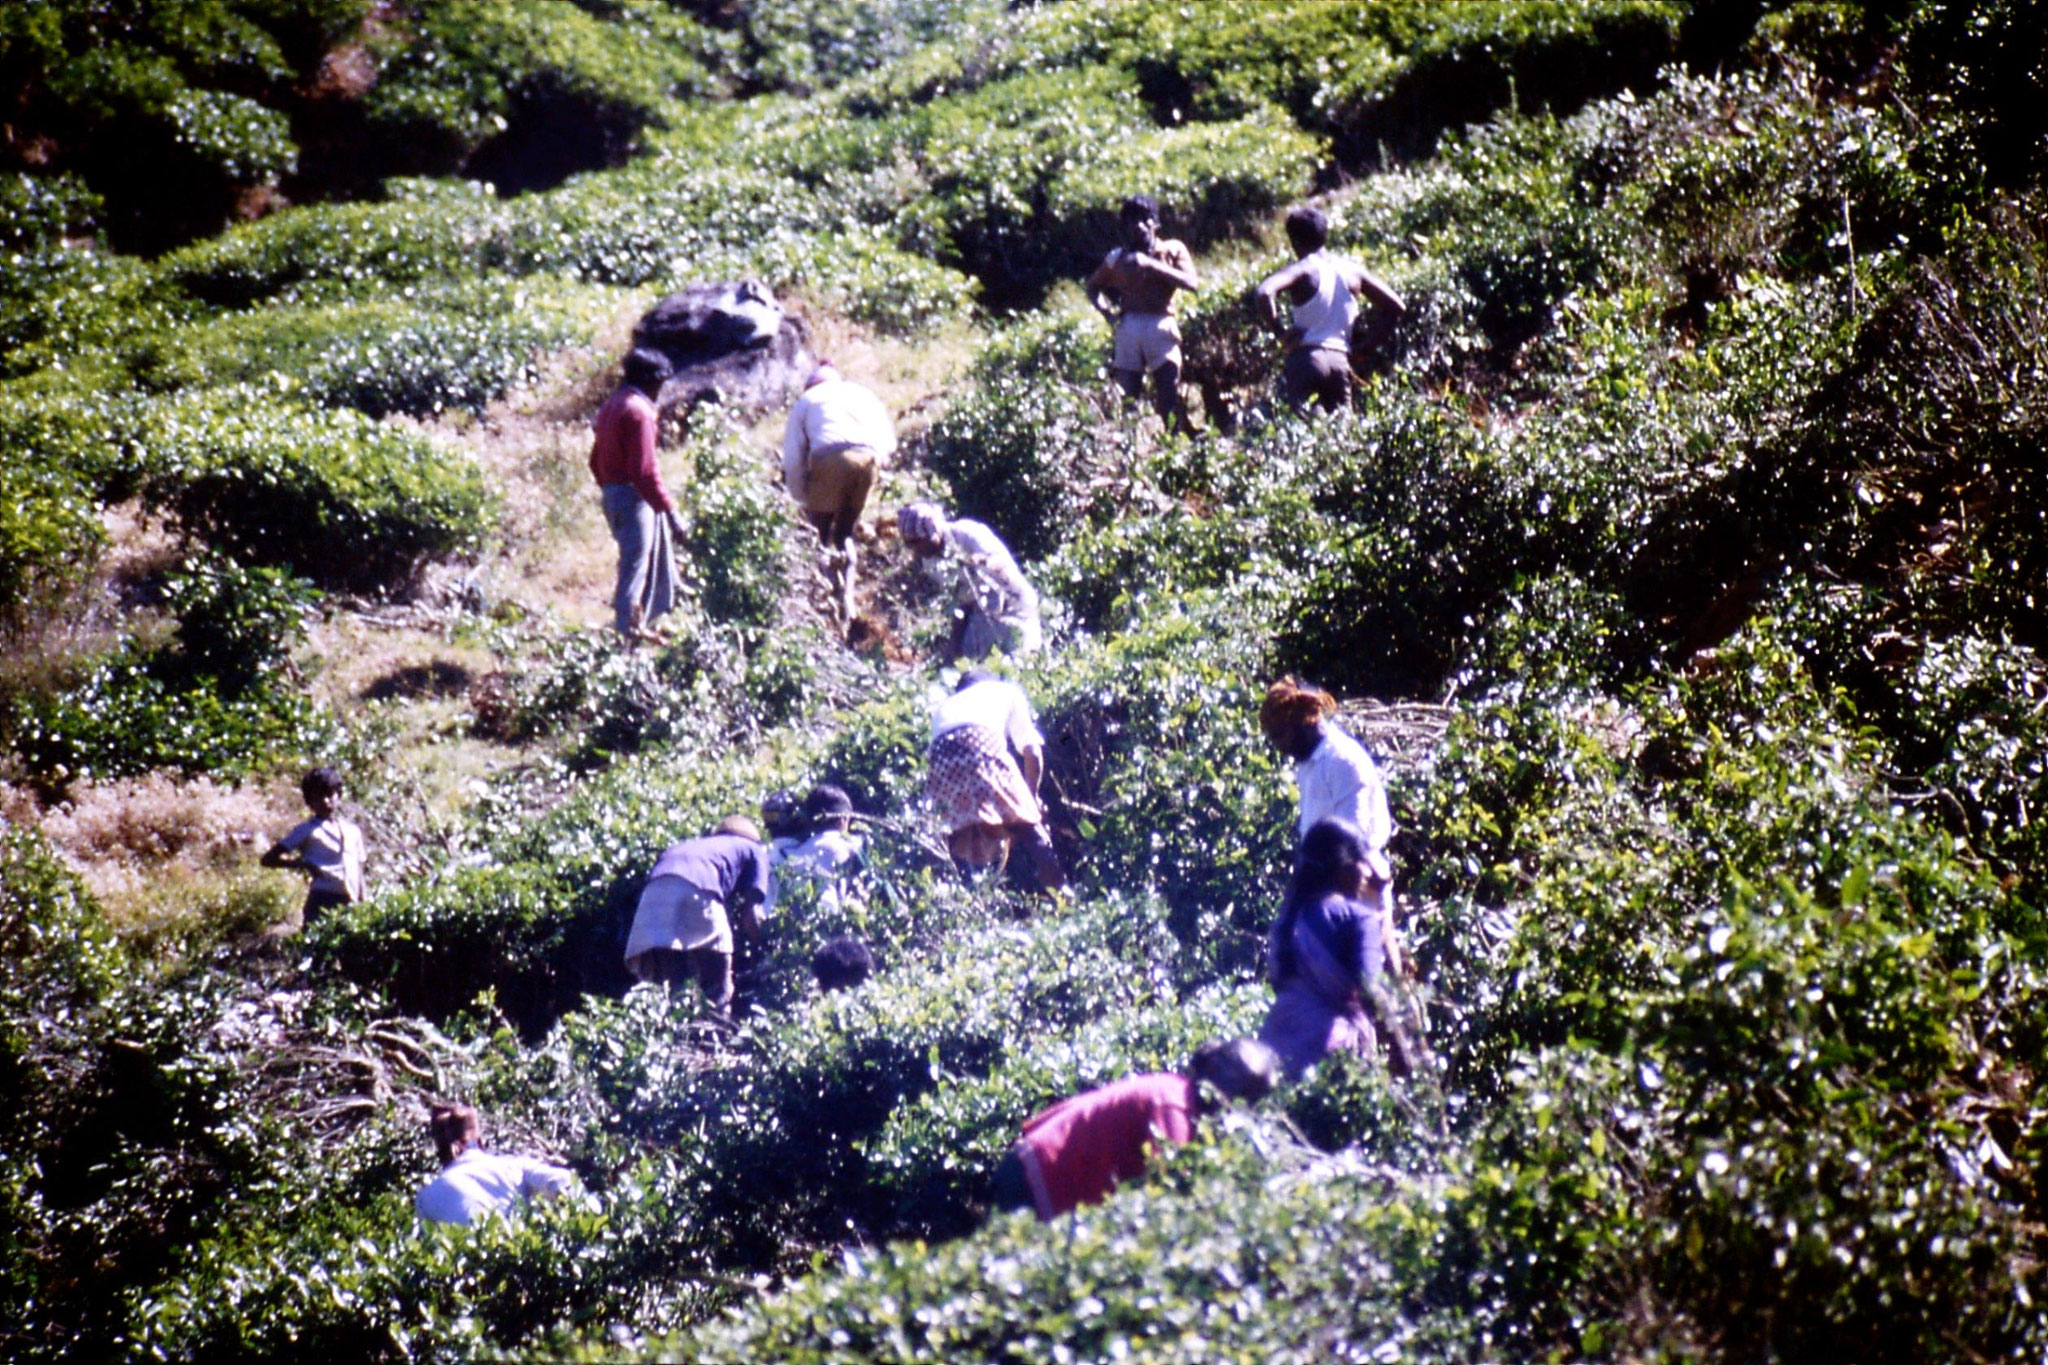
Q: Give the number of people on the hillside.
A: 15